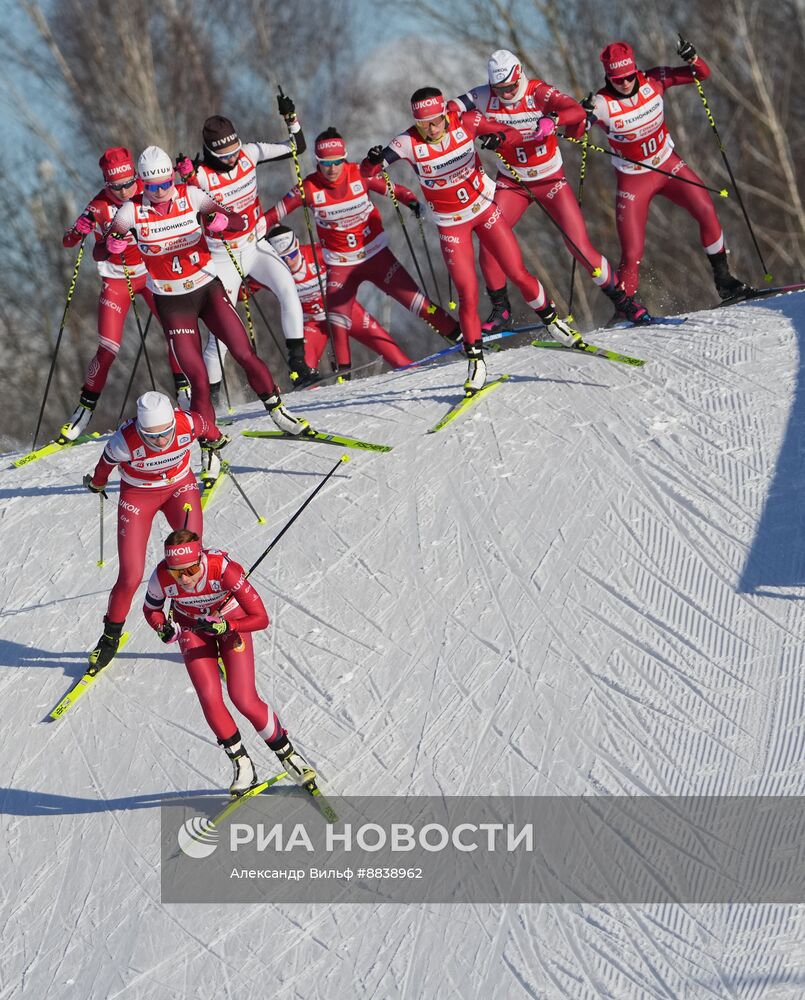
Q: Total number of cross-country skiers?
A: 10